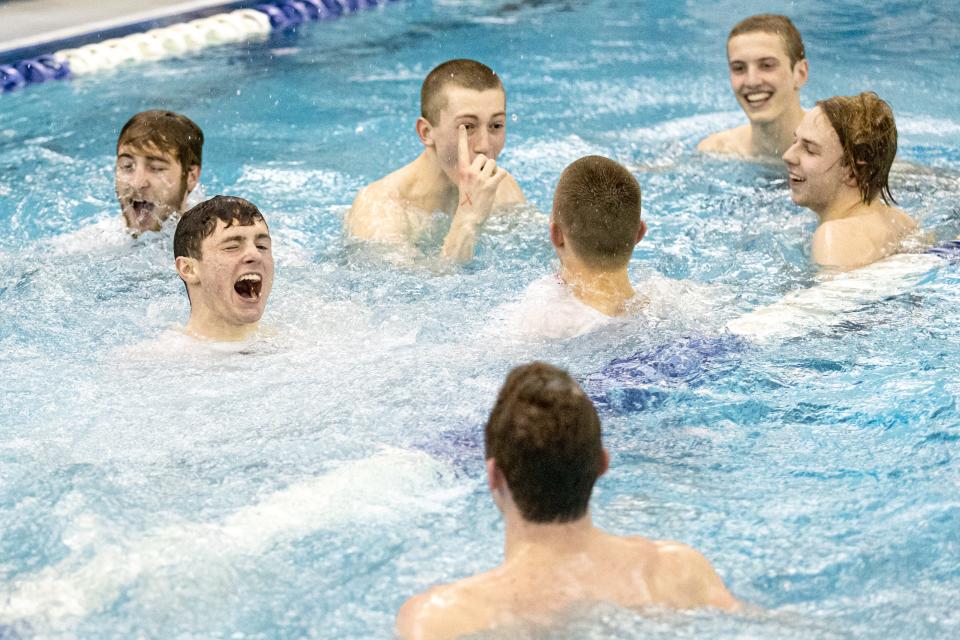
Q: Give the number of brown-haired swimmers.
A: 7